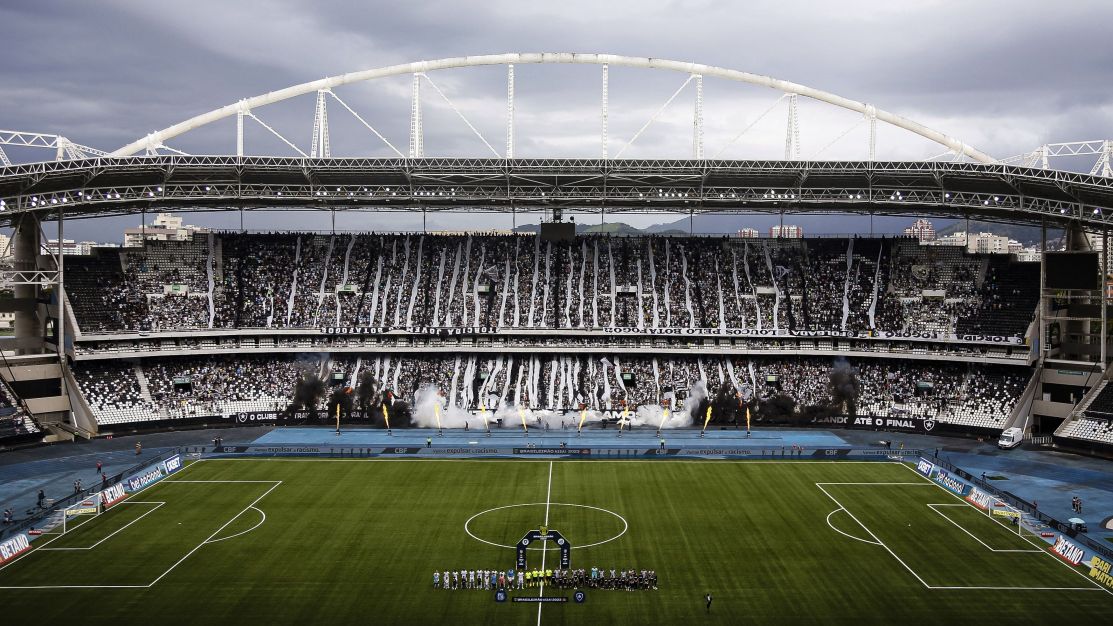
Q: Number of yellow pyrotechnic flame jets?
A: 10